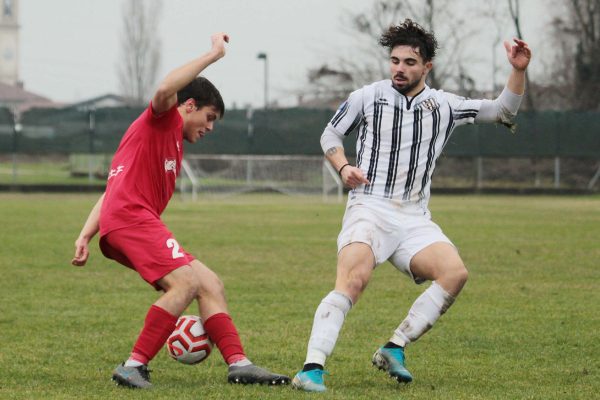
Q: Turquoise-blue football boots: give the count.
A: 2